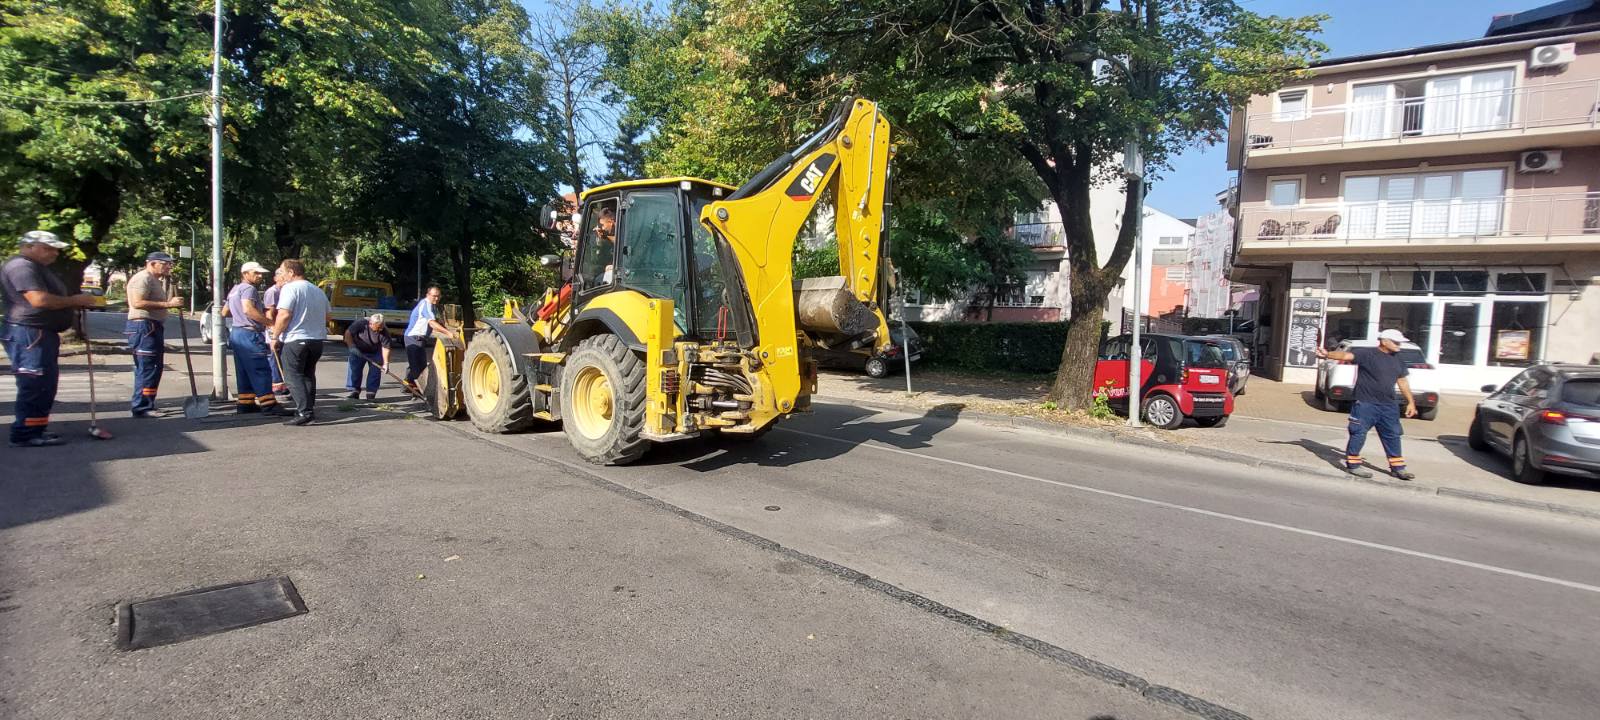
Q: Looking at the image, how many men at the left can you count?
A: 7